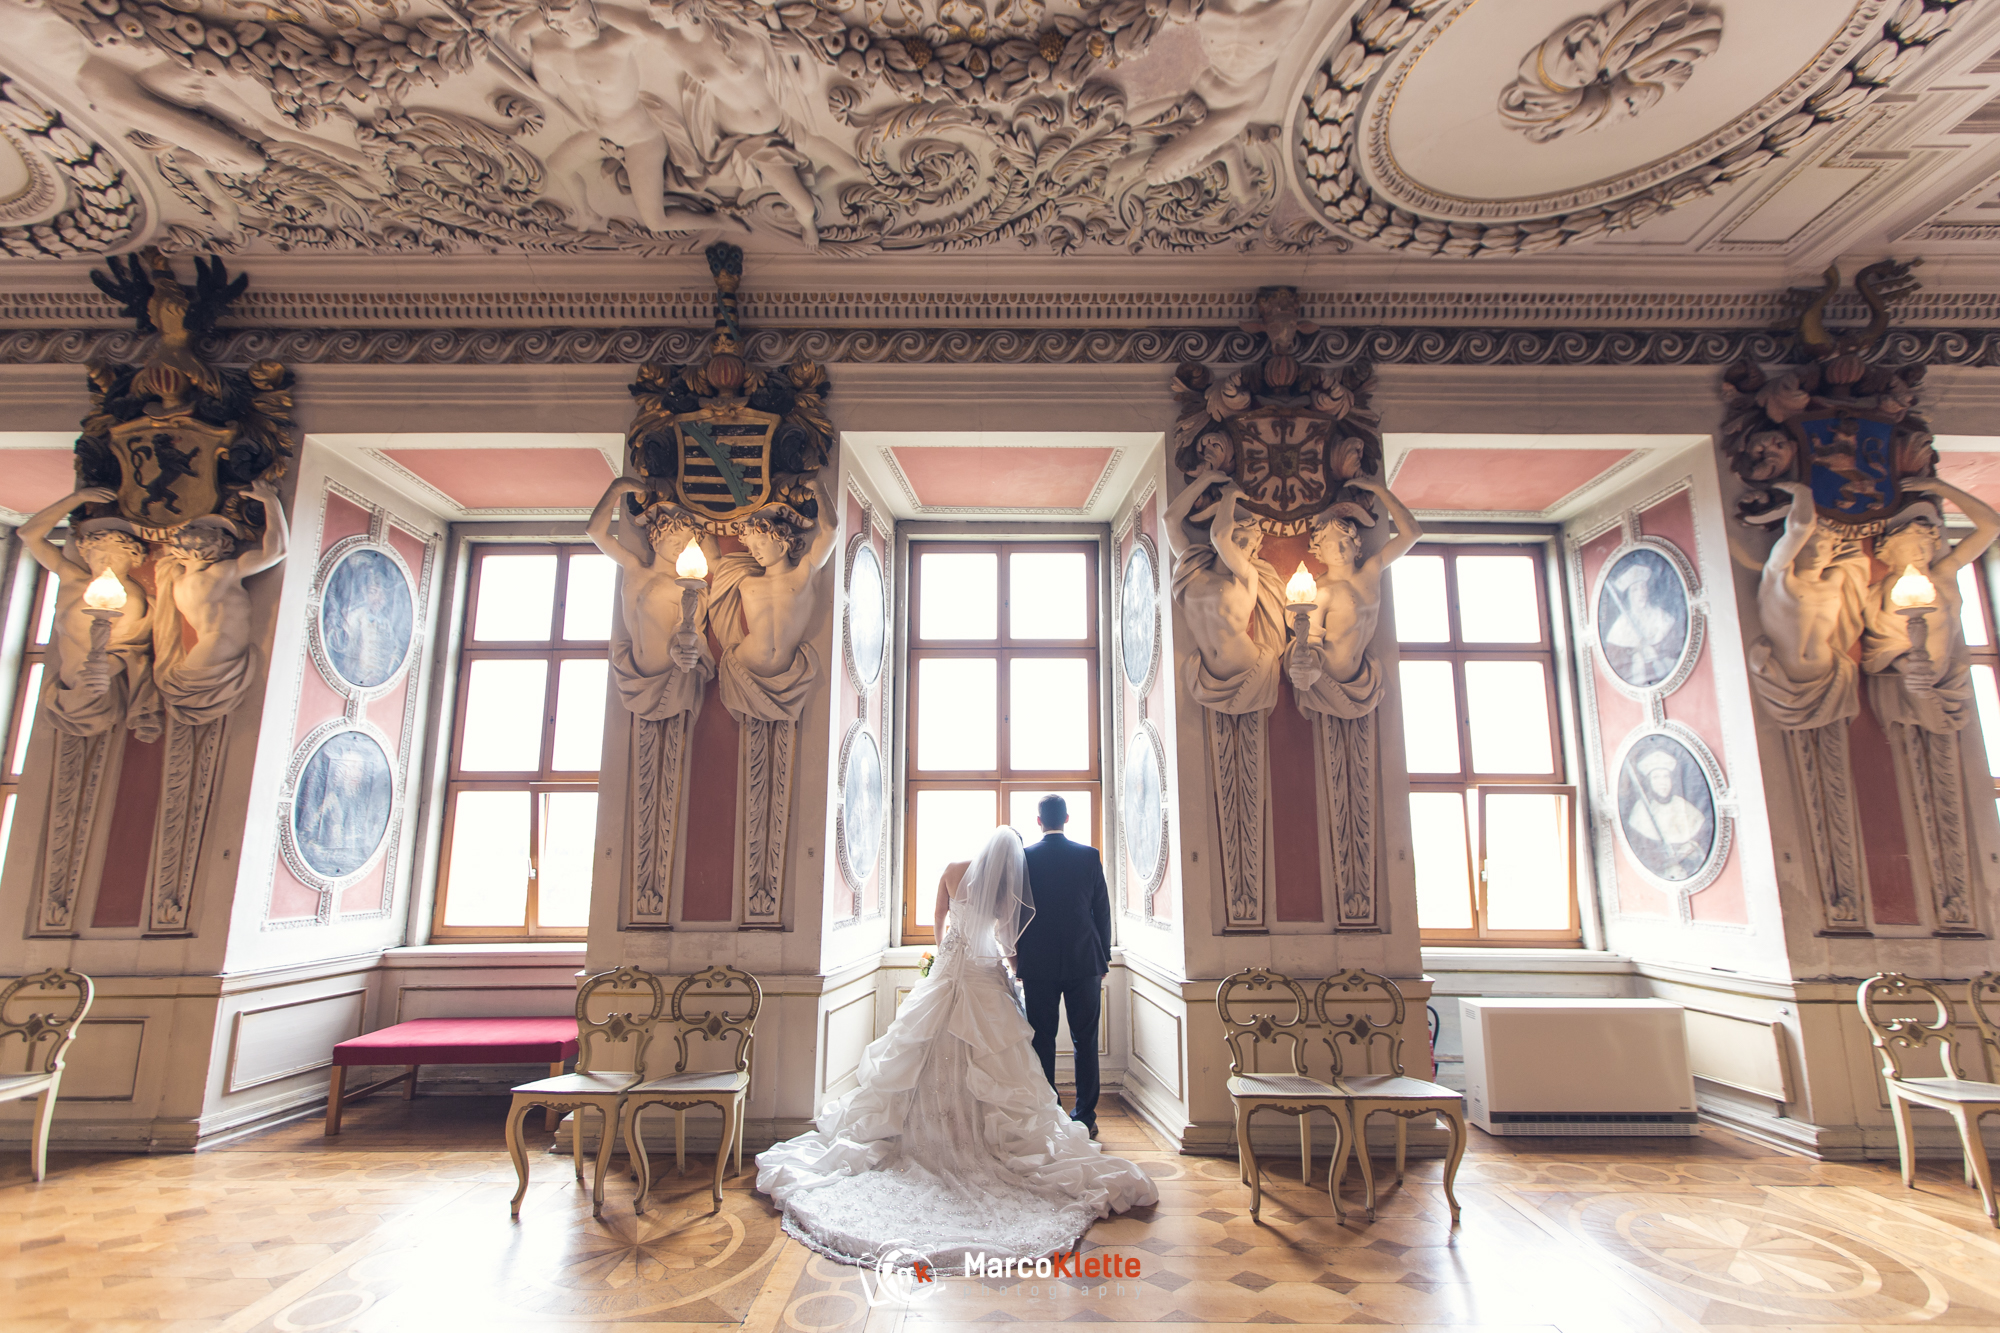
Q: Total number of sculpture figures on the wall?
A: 8